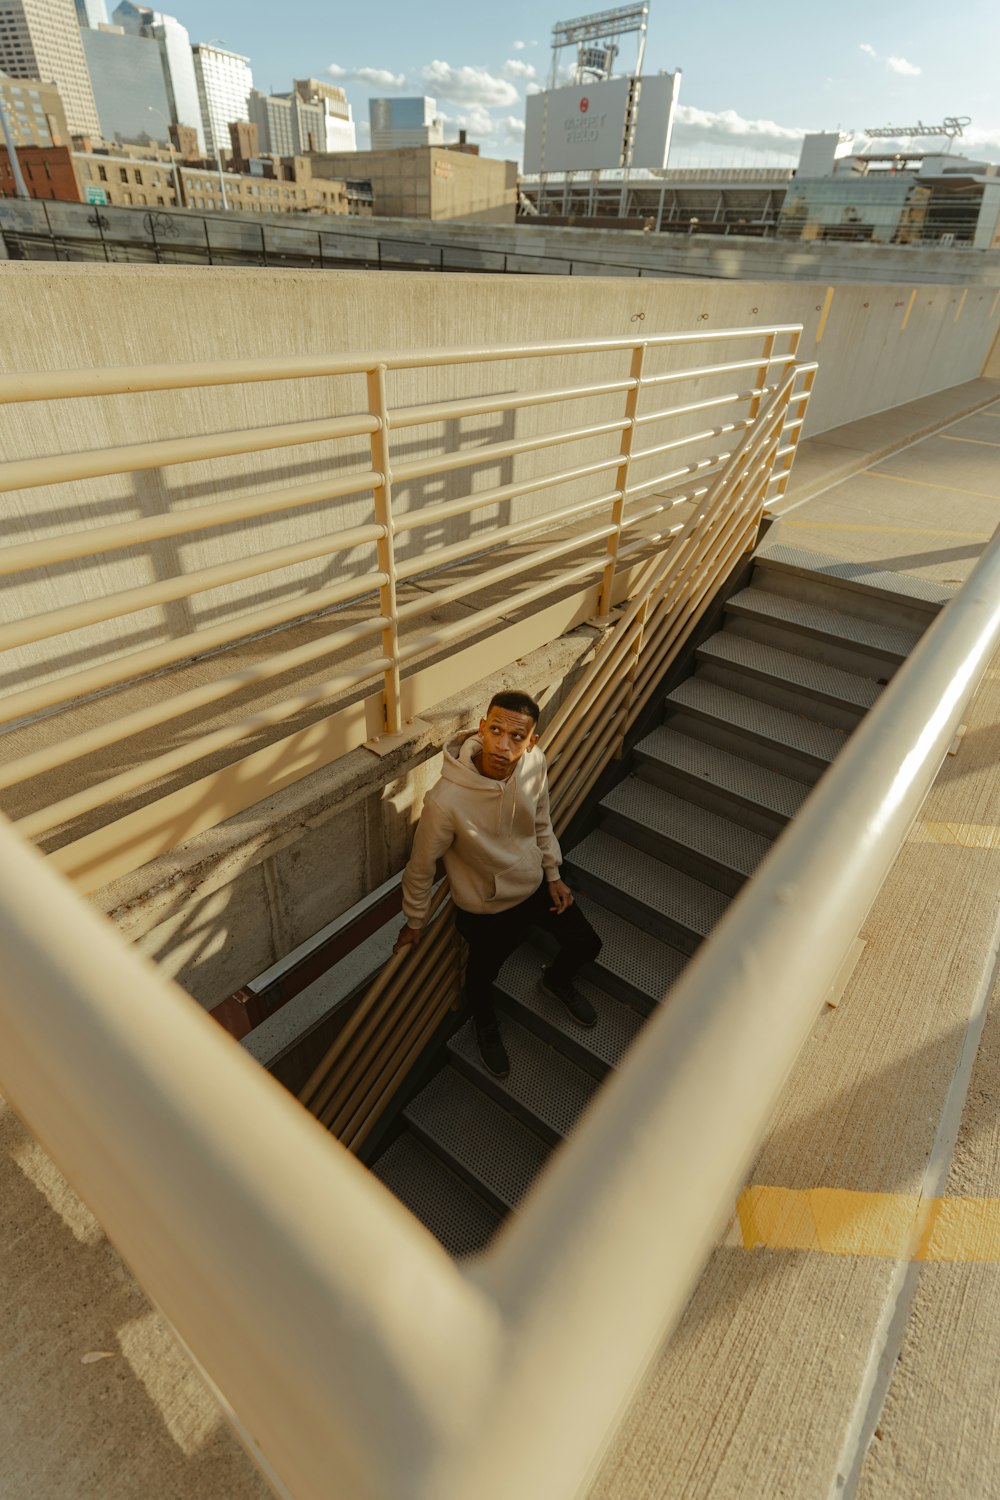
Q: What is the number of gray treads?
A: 12